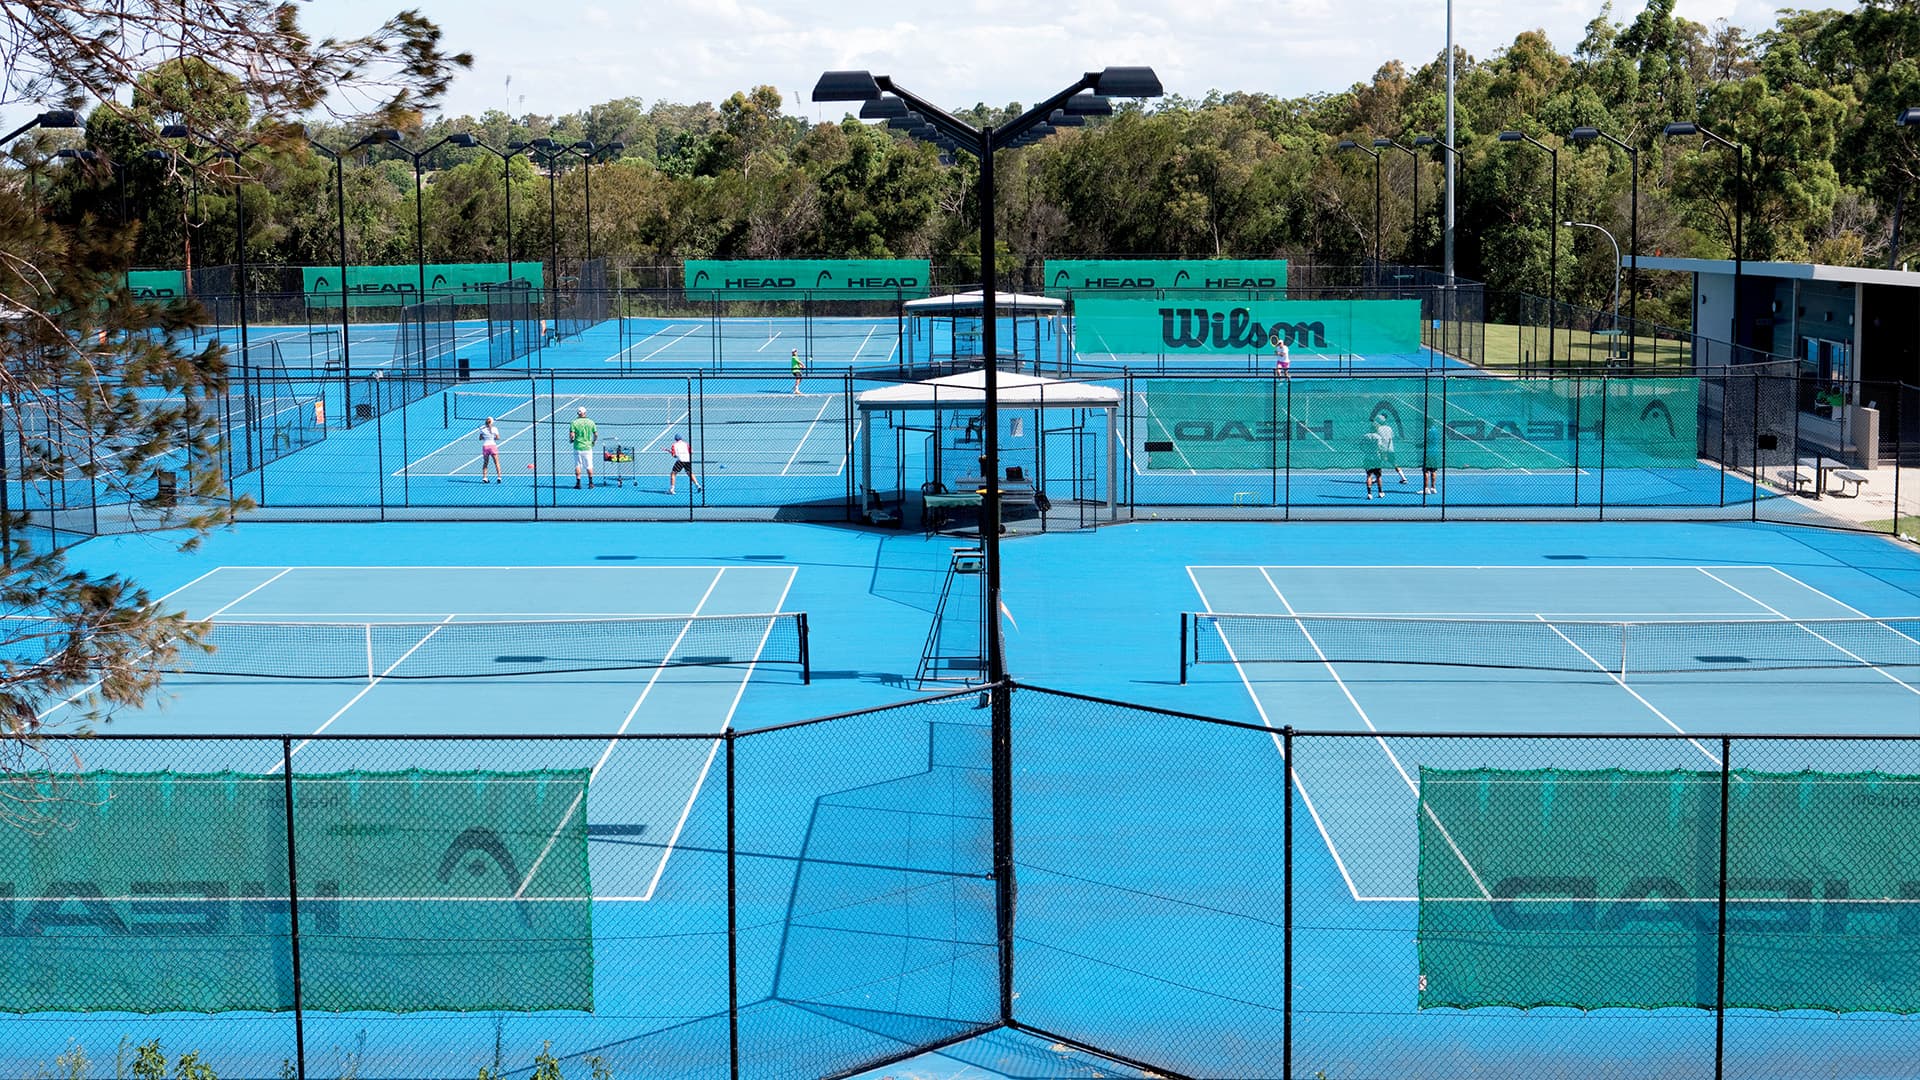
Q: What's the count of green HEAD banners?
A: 7